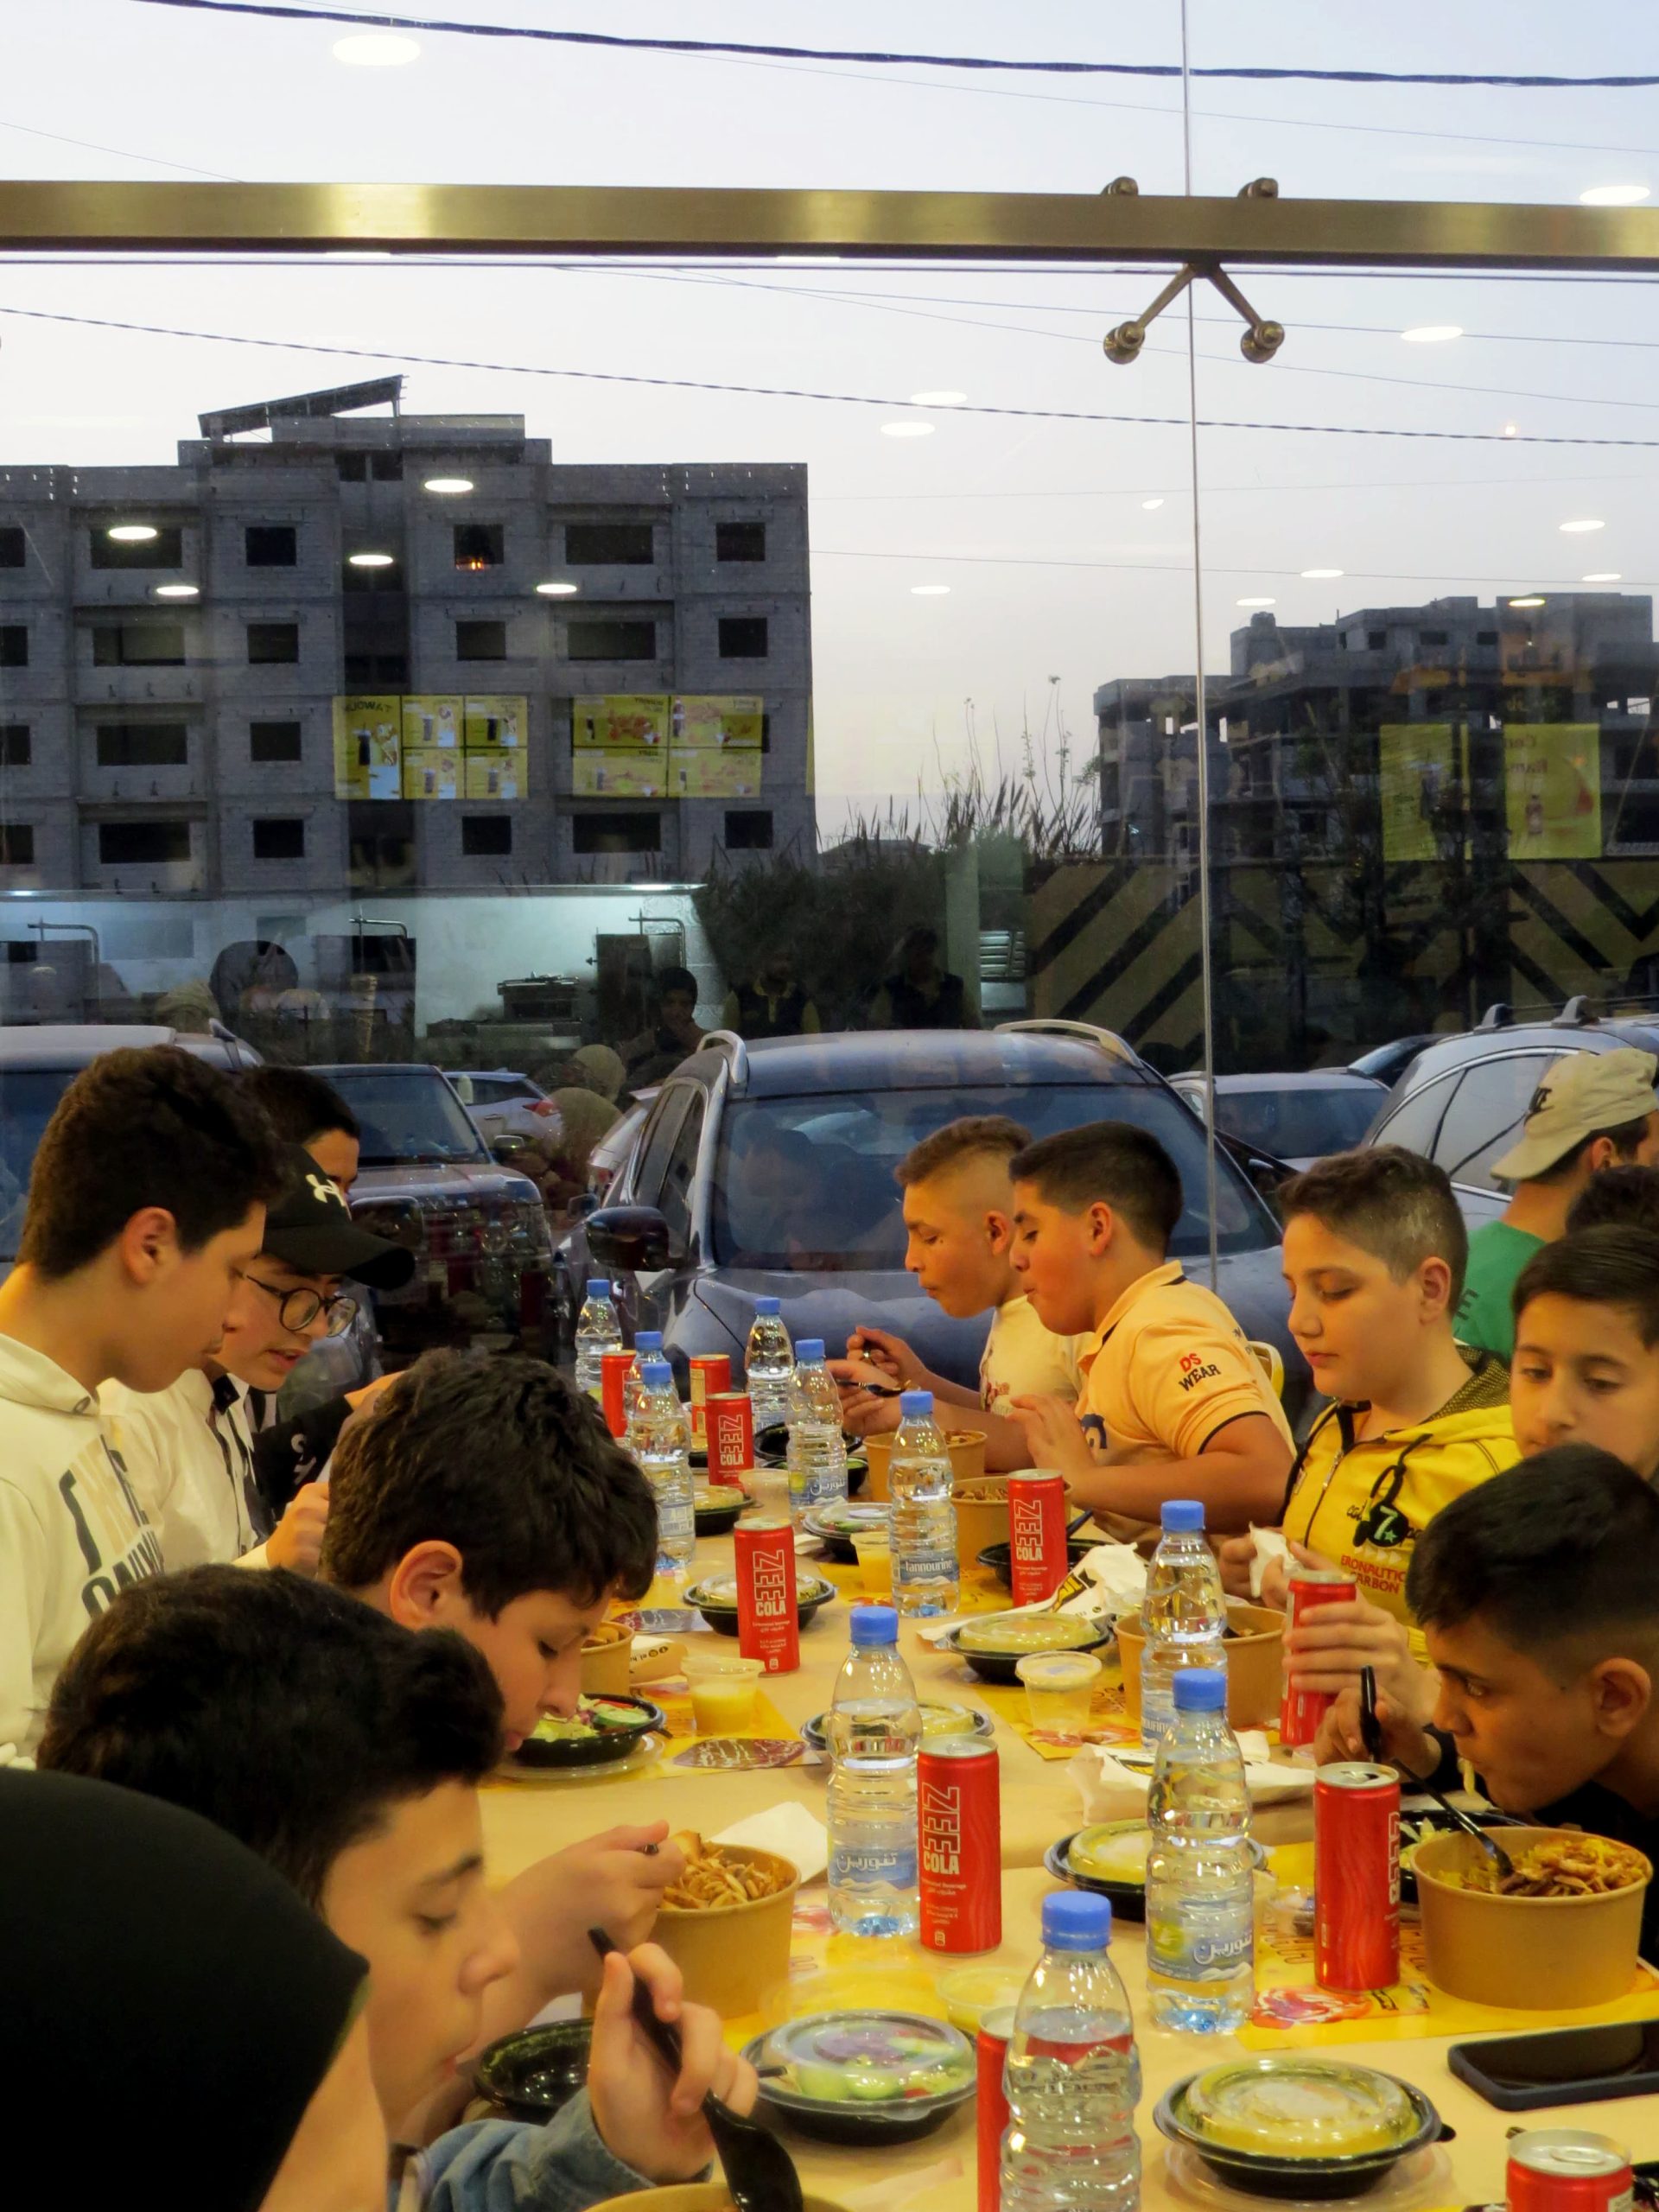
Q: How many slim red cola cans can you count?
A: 10